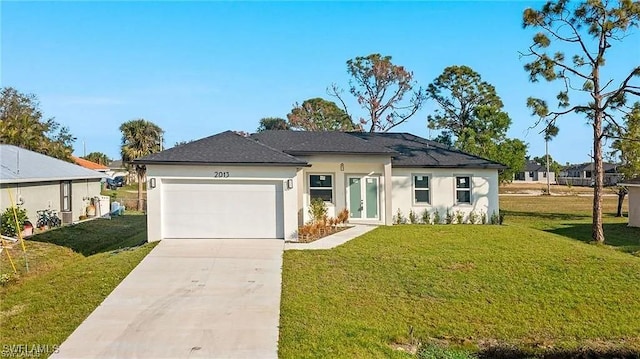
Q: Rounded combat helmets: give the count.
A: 0